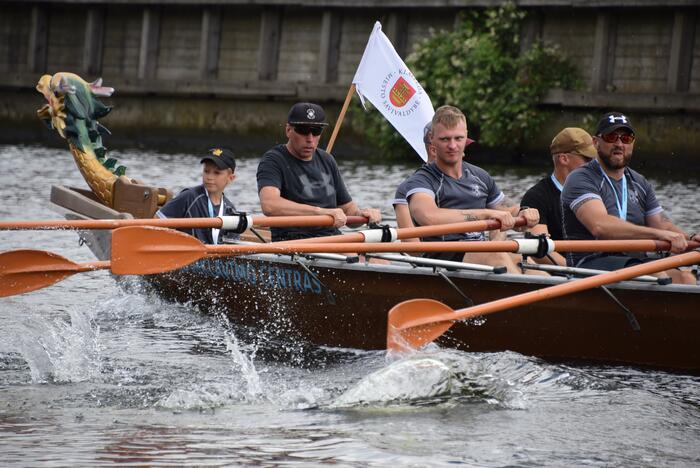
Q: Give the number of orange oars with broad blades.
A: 3